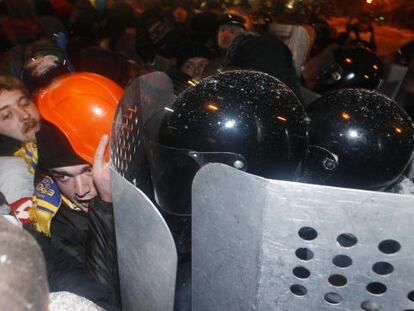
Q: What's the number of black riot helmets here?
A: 3